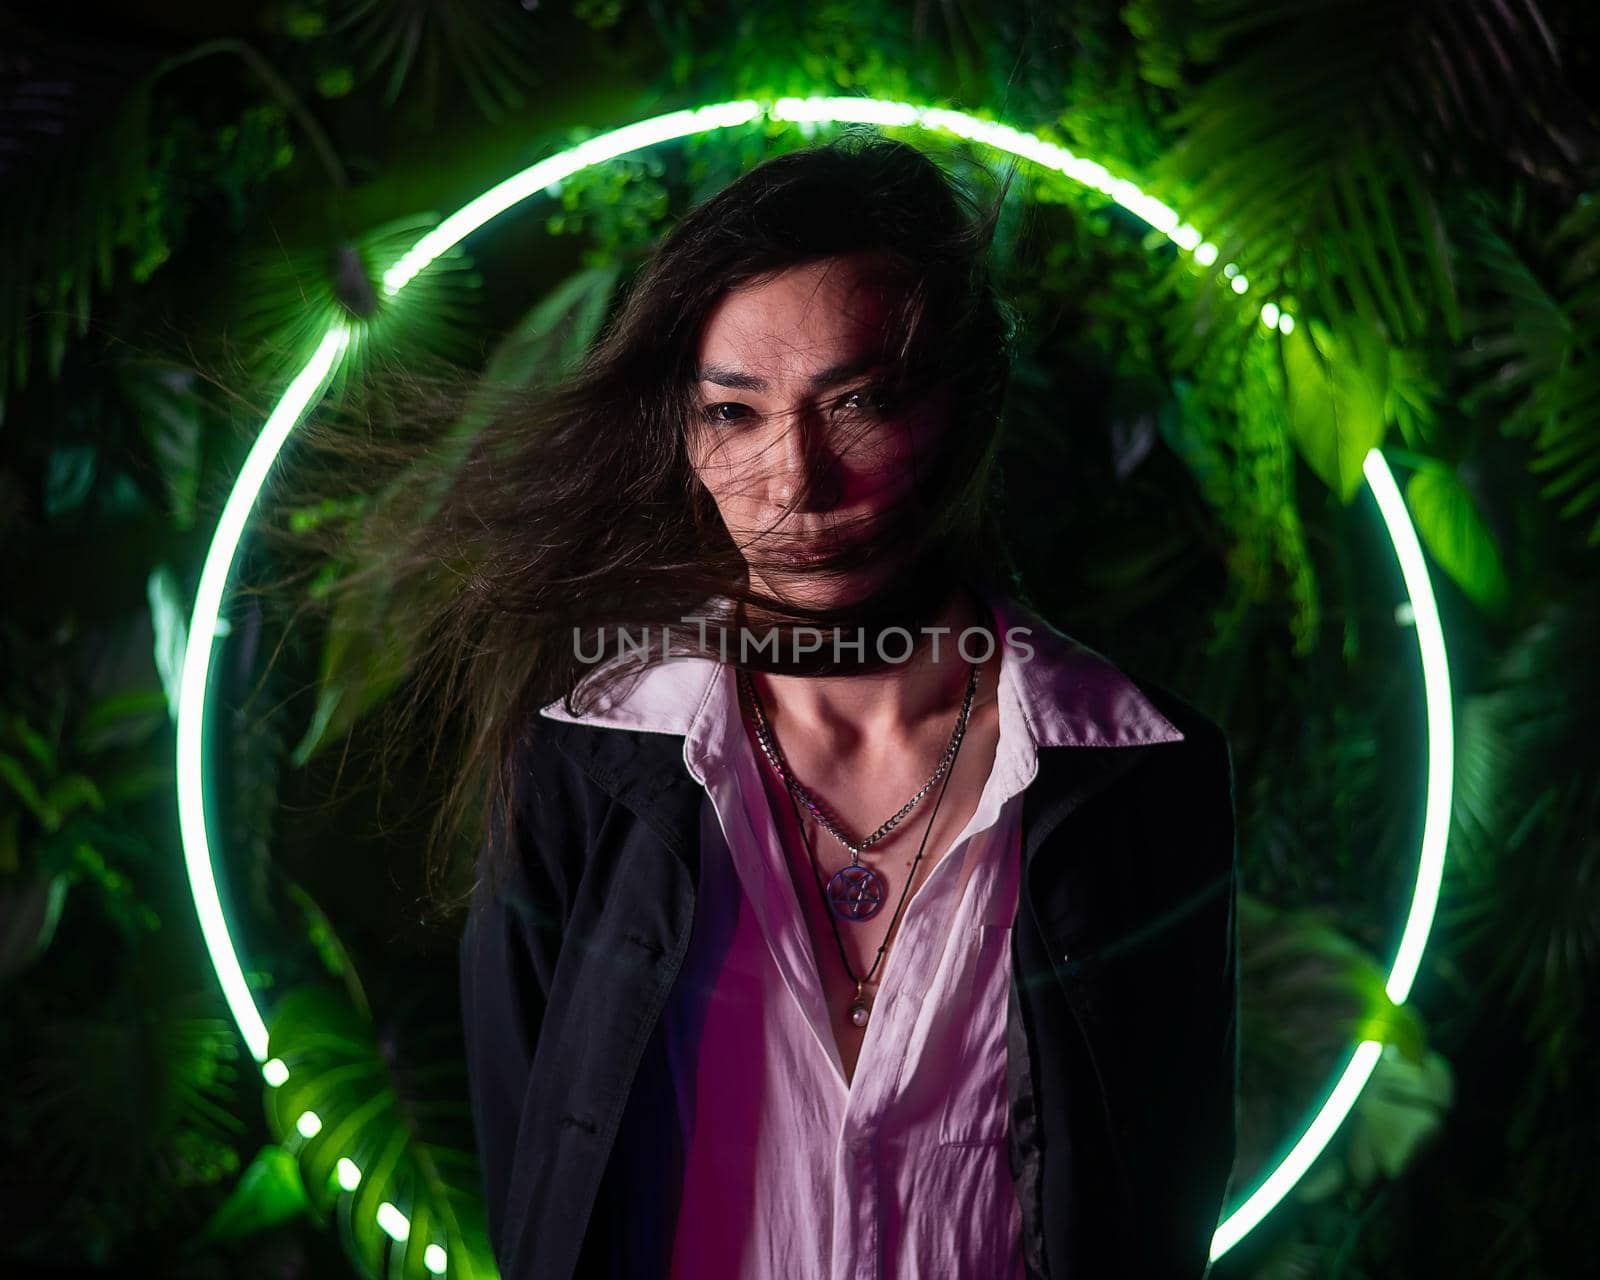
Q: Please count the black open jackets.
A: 1